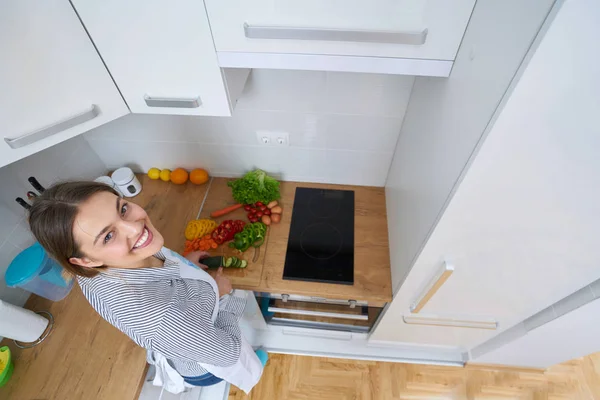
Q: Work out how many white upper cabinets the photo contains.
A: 3